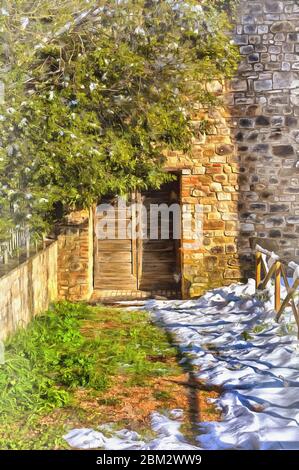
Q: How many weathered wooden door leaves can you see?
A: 2